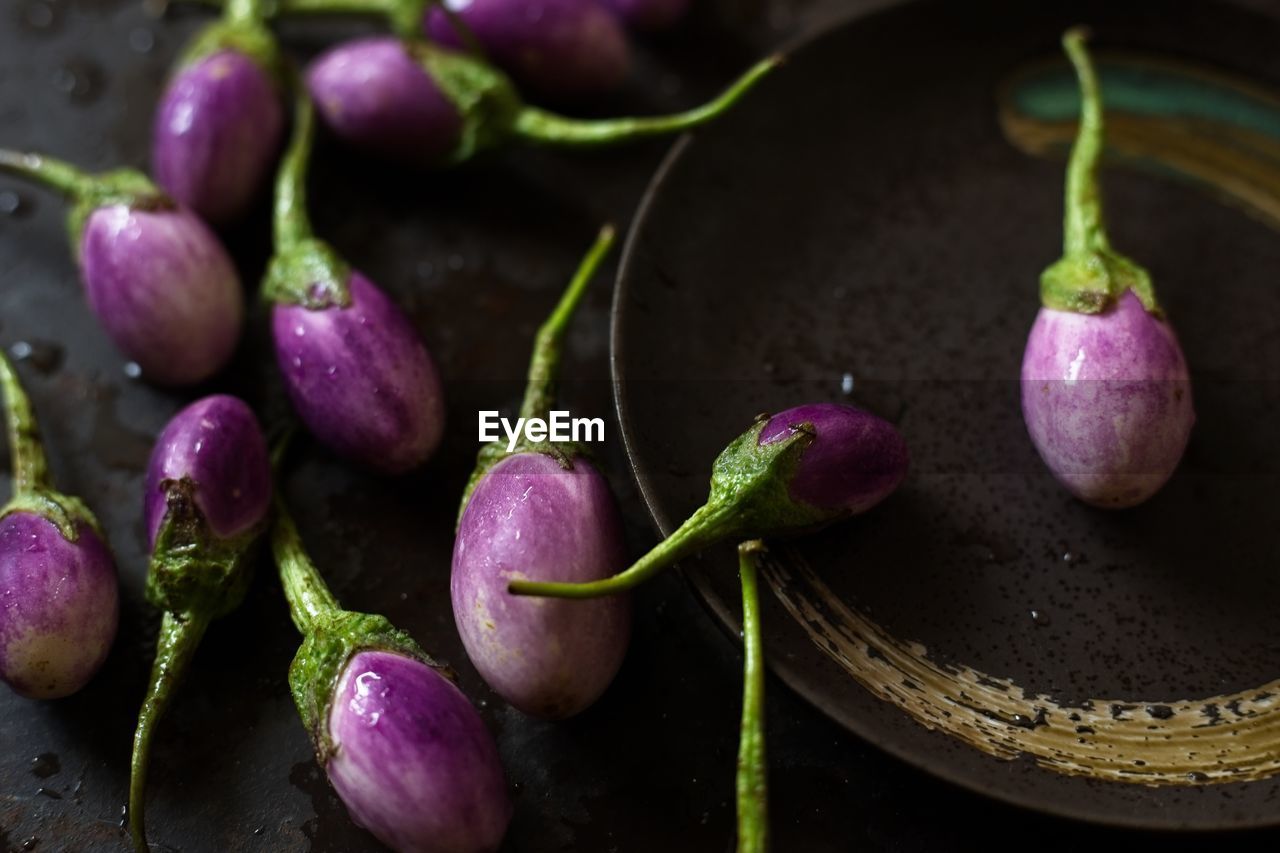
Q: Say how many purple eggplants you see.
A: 12